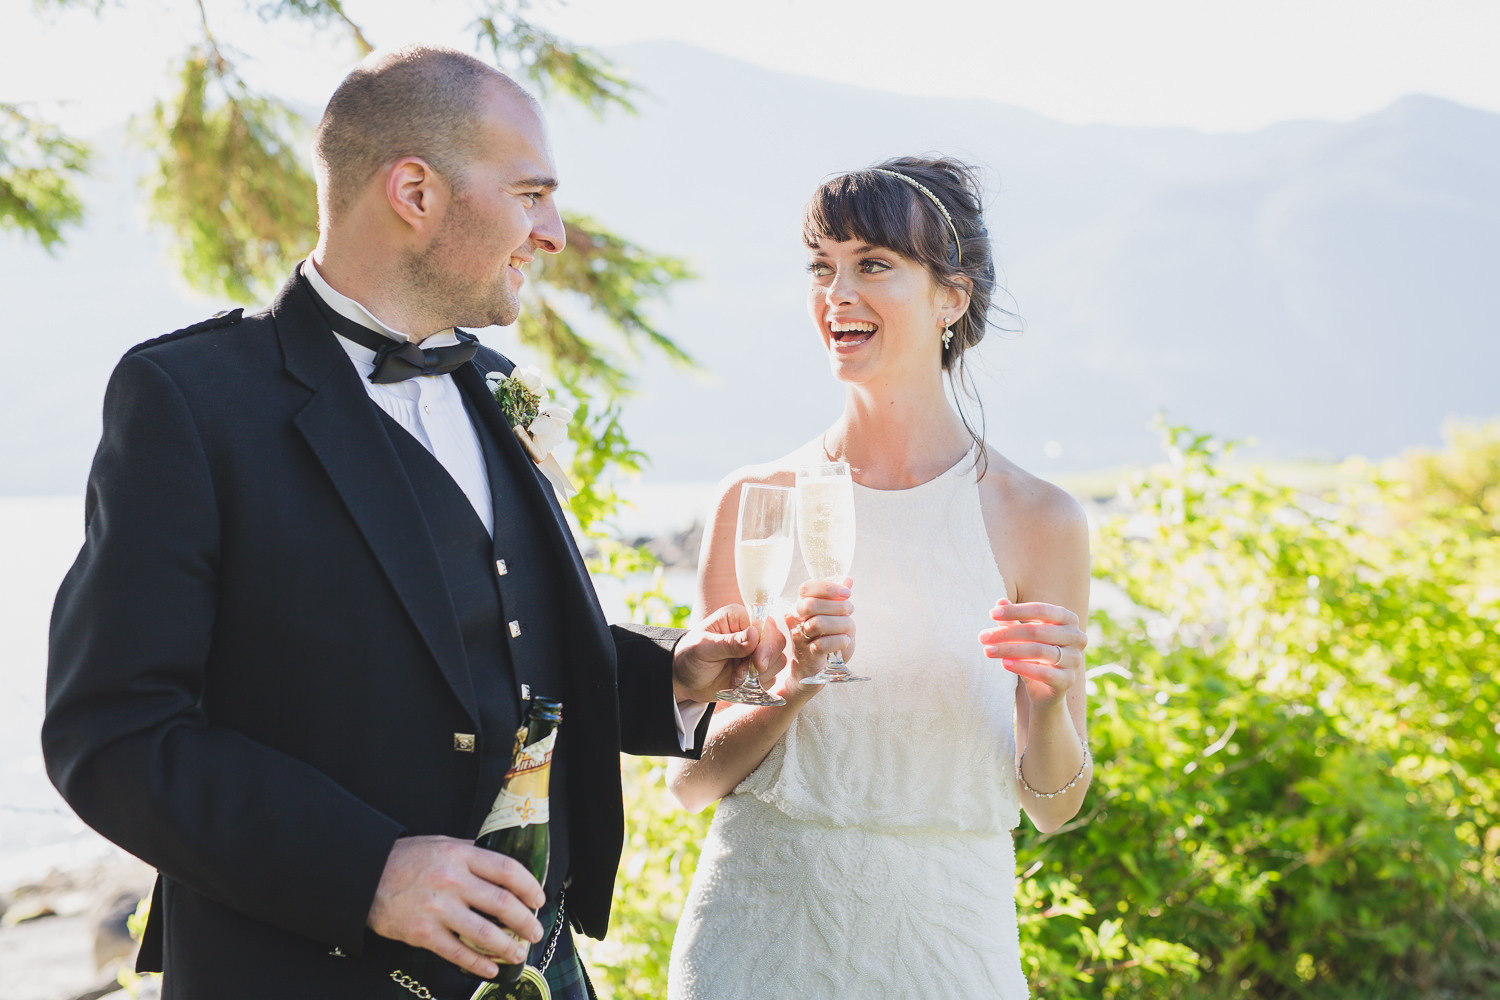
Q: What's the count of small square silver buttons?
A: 4